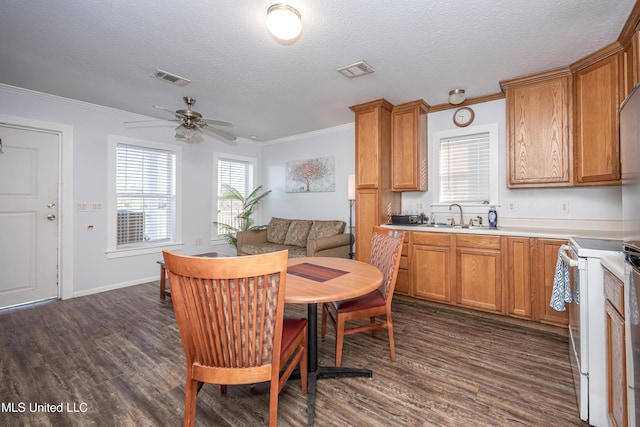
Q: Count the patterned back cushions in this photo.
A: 3